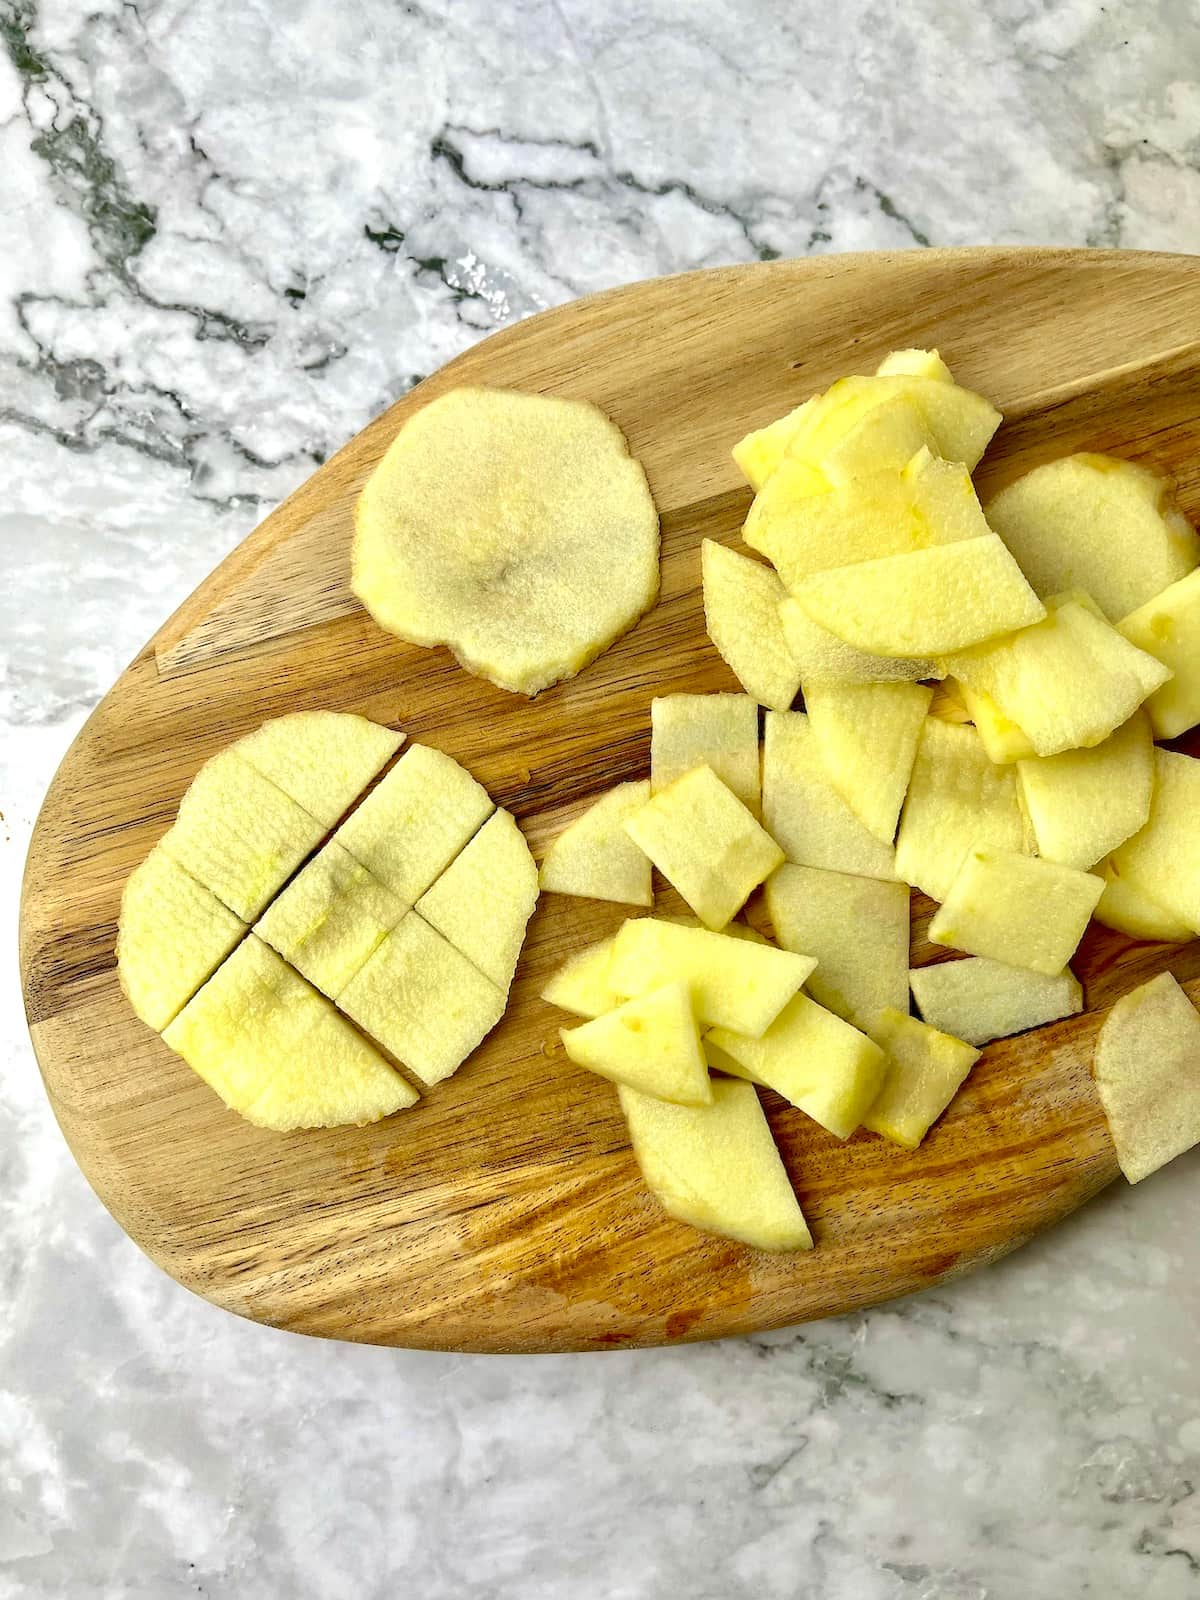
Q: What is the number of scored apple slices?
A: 1